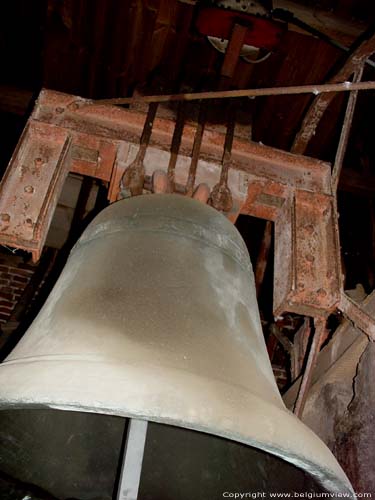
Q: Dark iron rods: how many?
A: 4